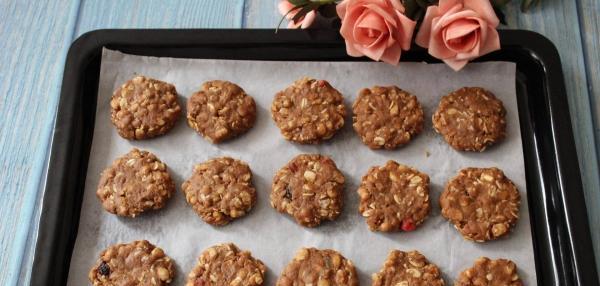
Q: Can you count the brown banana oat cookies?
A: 15